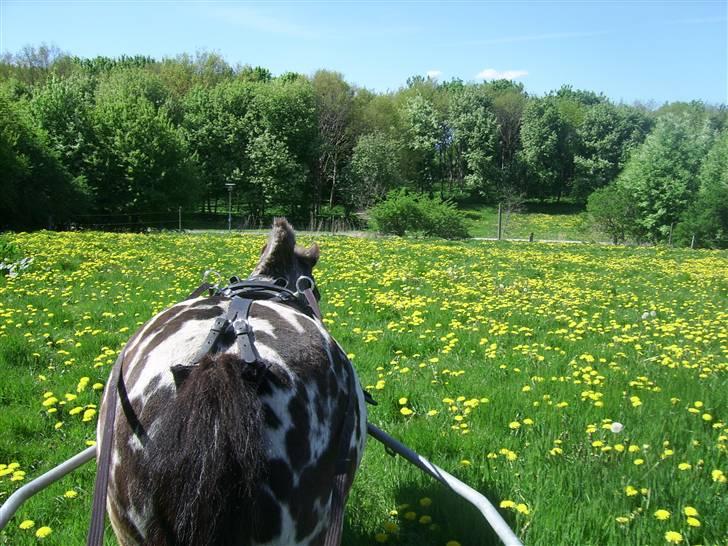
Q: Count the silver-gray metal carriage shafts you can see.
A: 2